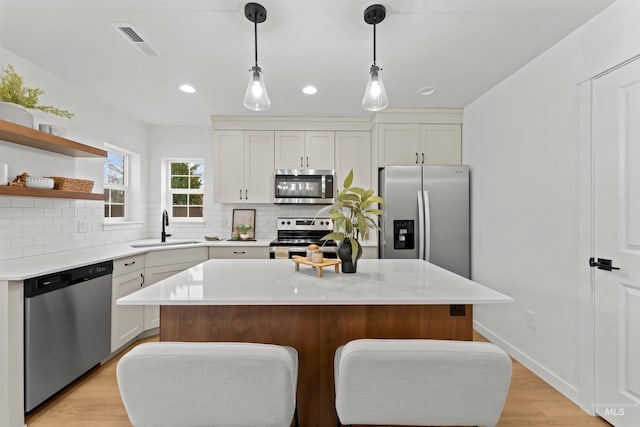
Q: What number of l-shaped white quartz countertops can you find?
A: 1